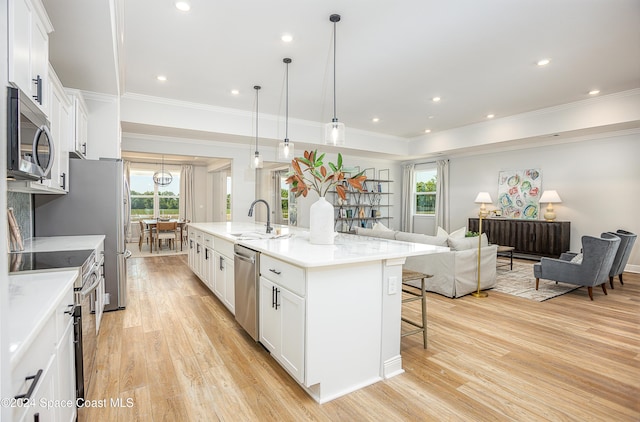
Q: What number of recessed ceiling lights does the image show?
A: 10